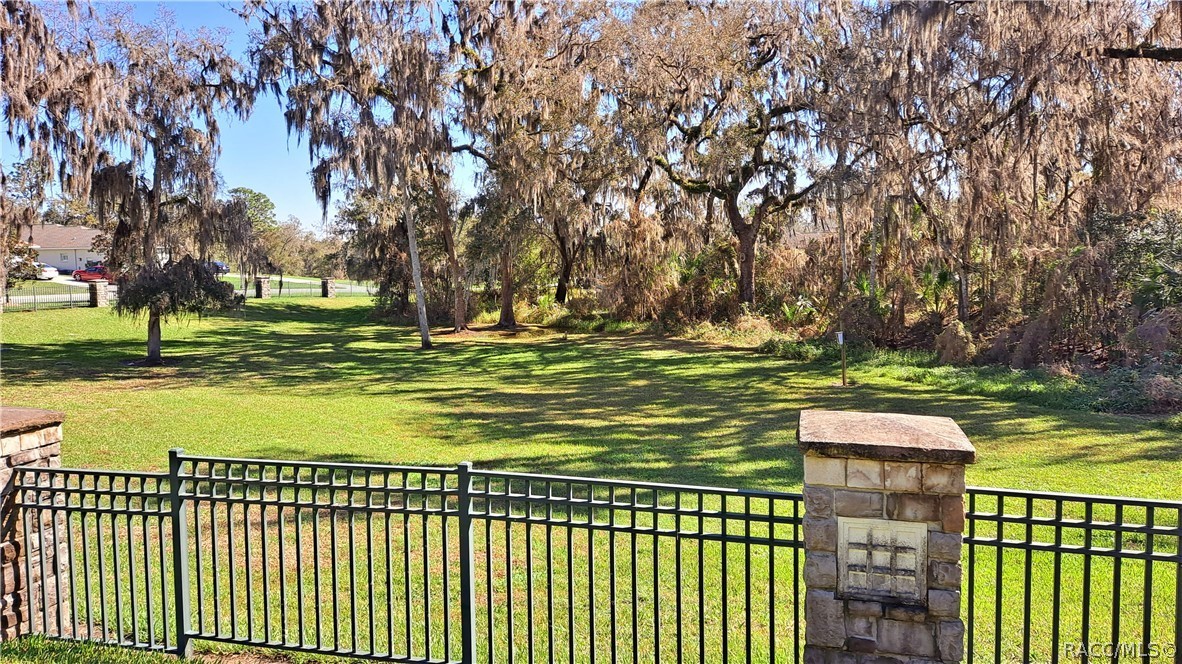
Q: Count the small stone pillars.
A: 3